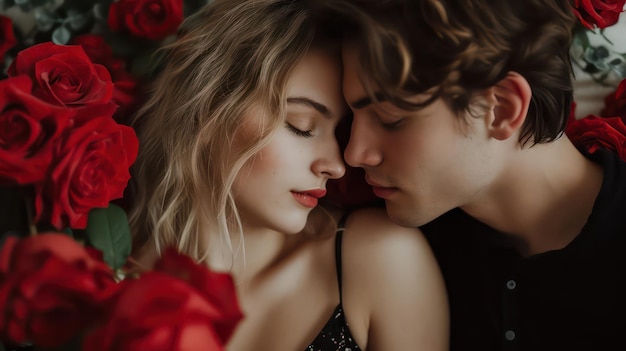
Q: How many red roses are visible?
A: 11